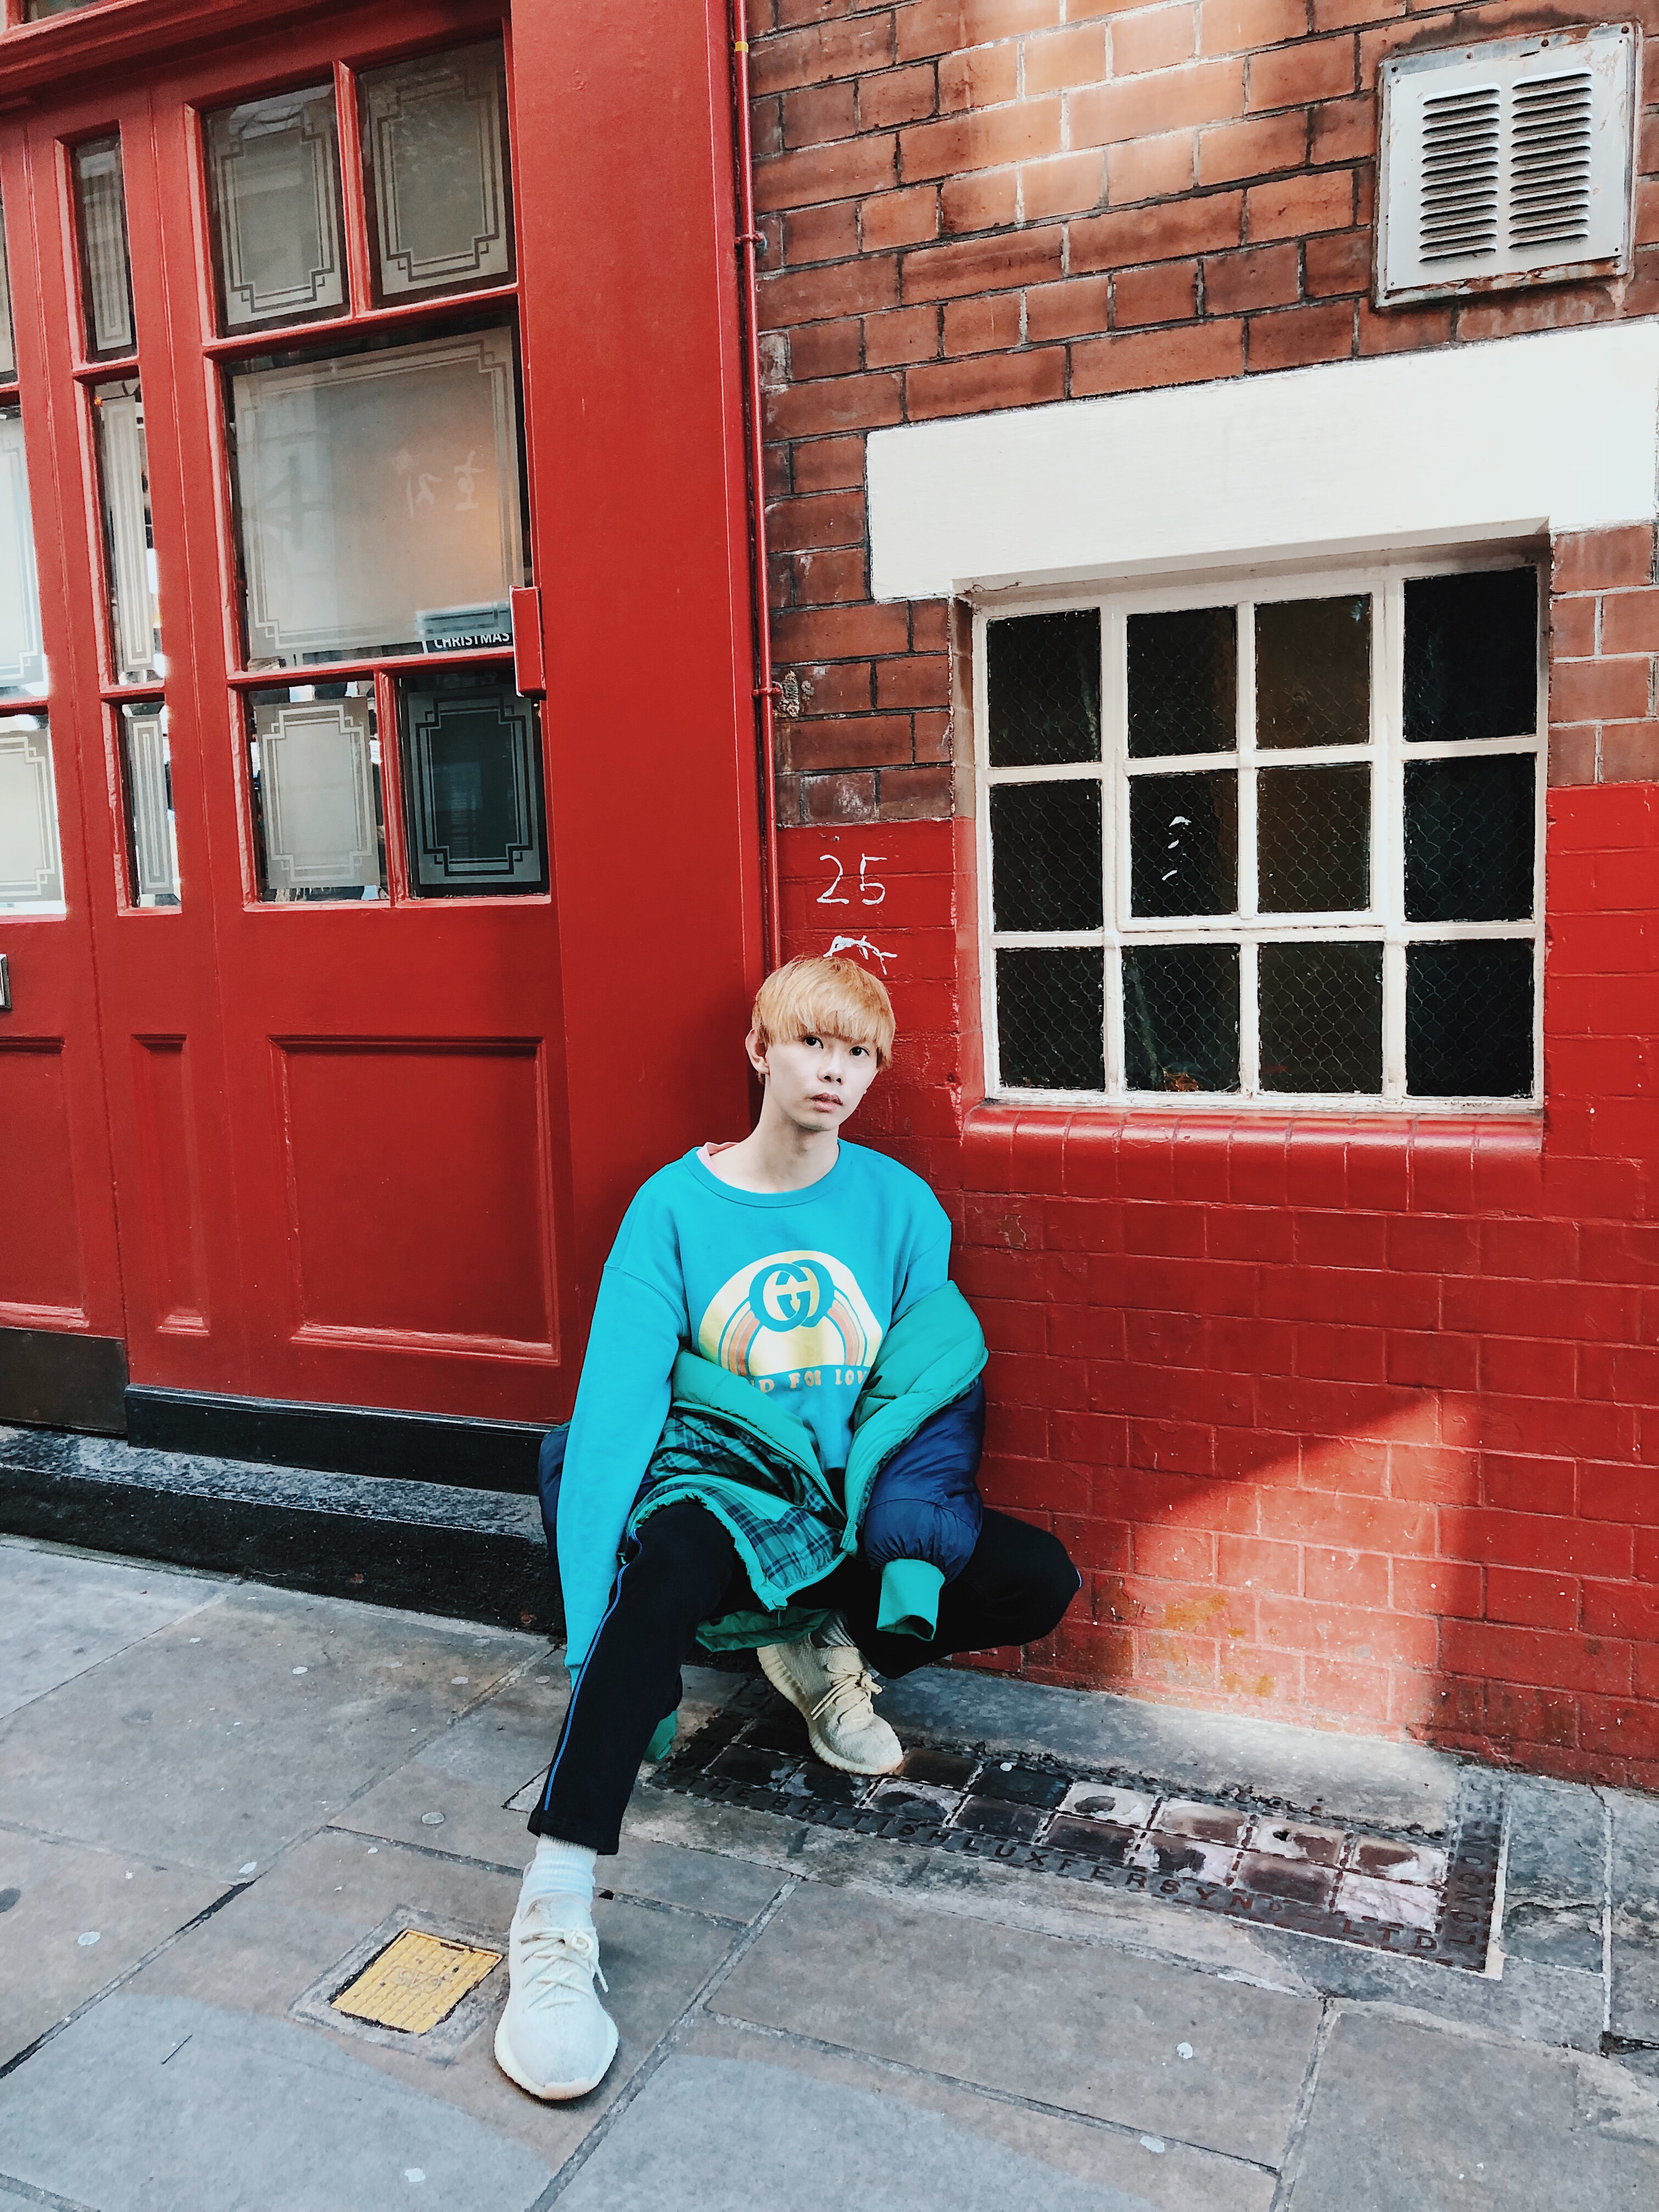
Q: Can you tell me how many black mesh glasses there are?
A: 12